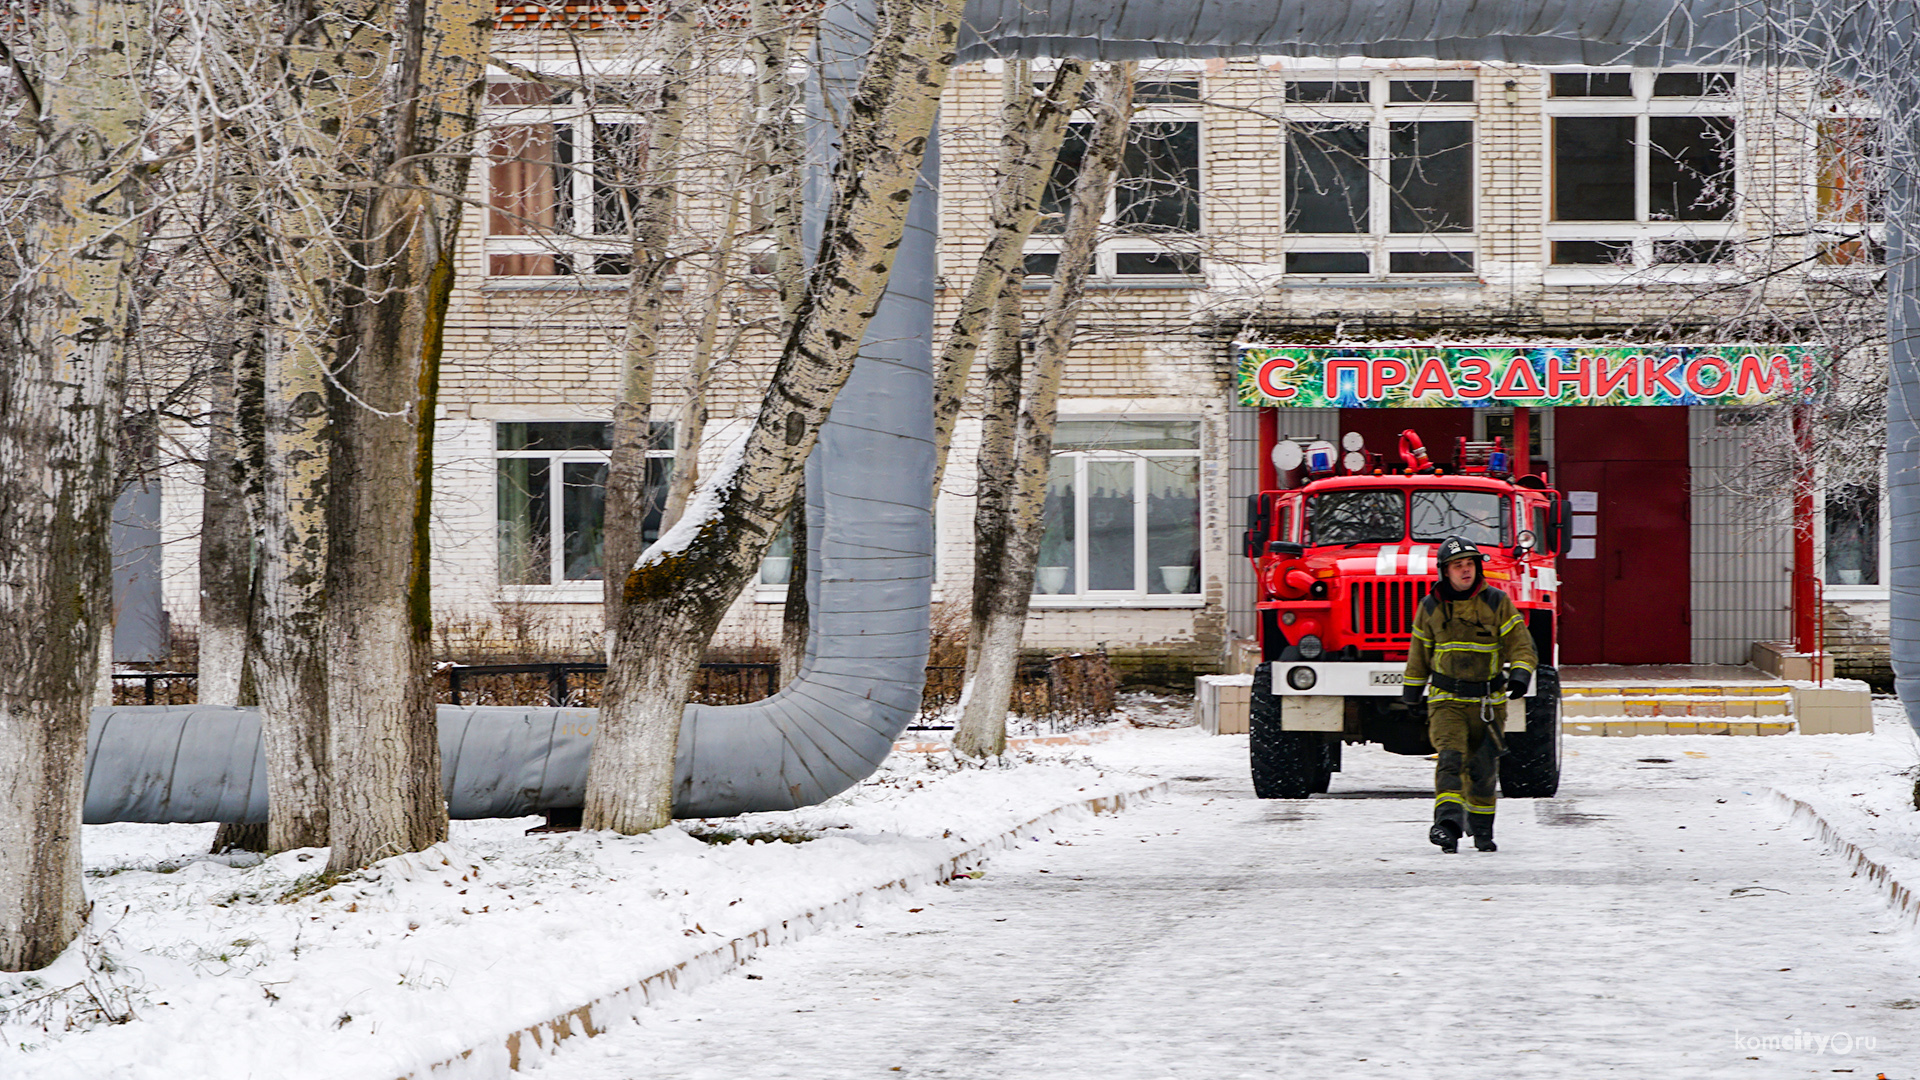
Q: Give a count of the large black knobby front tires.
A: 2